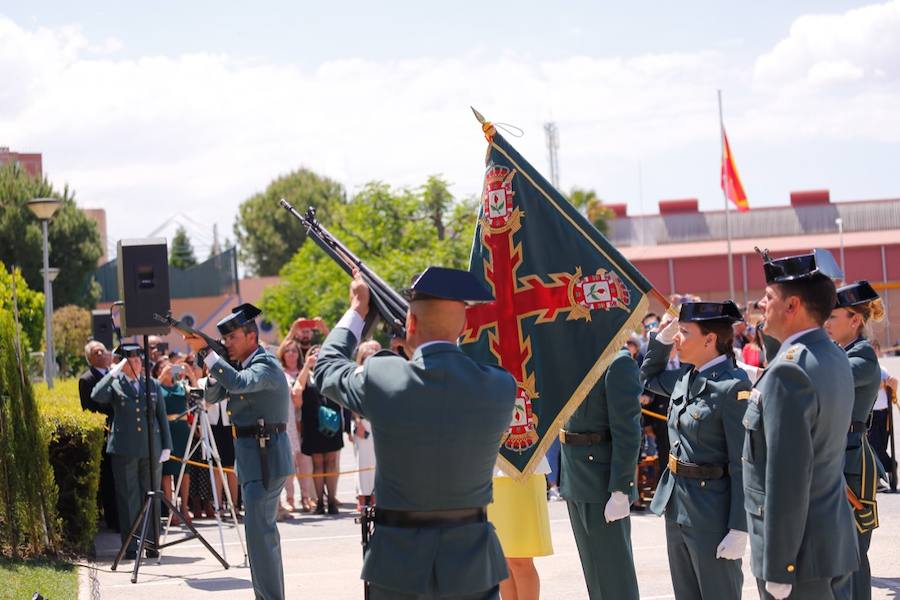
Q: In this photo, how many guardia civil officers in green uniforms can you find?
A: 7